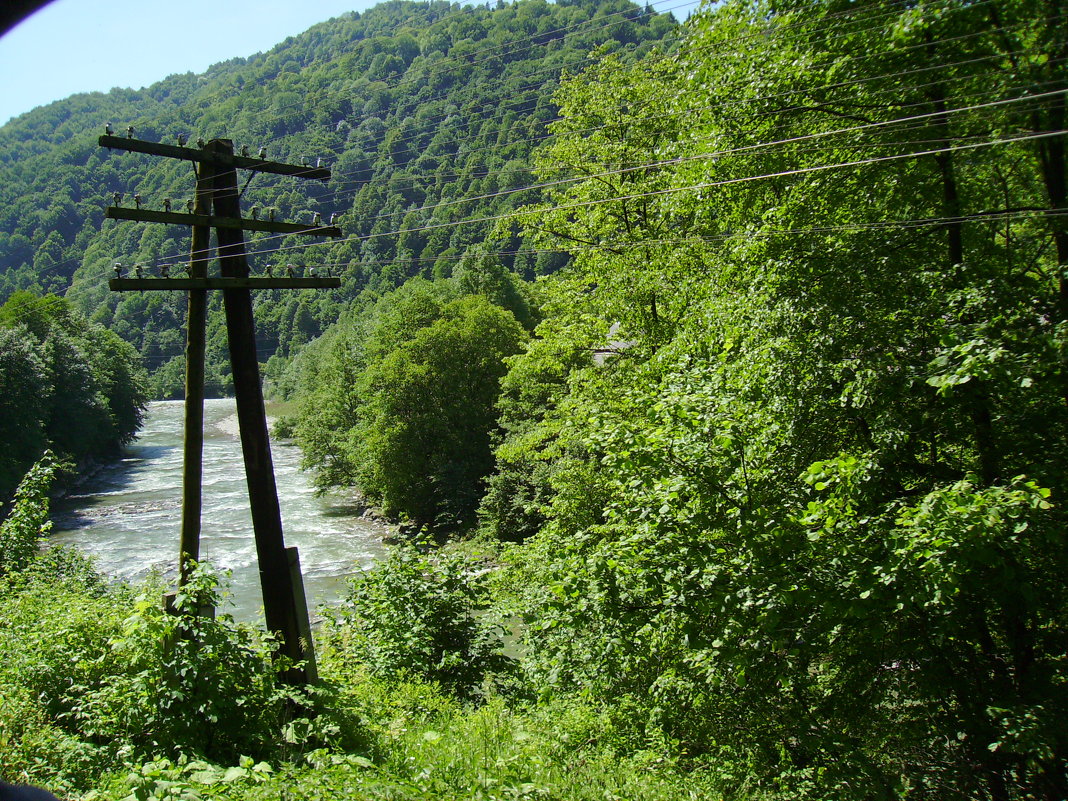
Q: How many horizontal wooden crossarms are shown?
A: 3